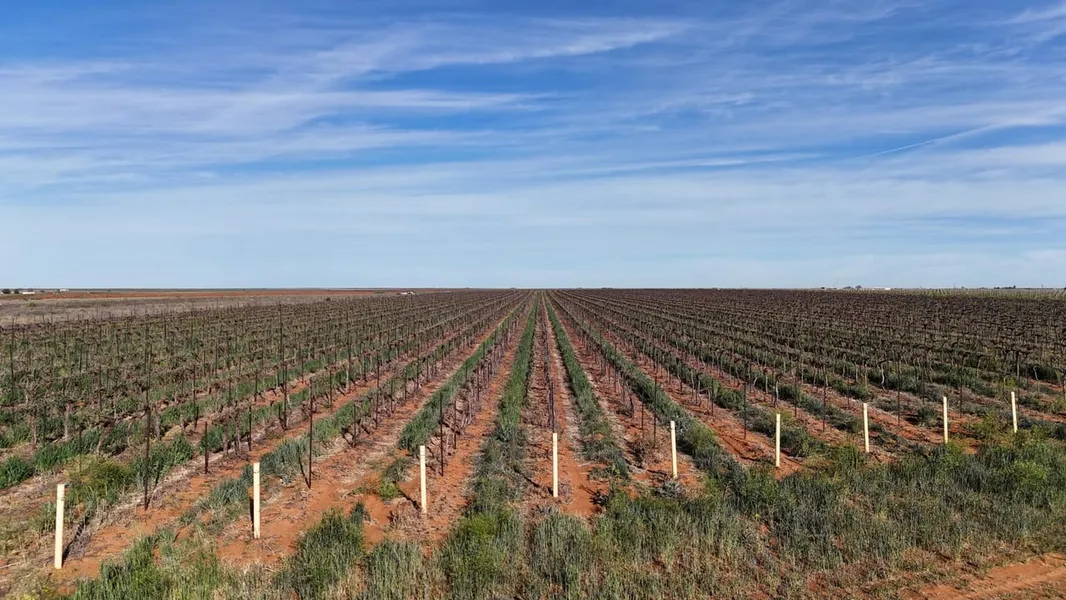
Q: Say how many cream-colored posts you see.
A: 9